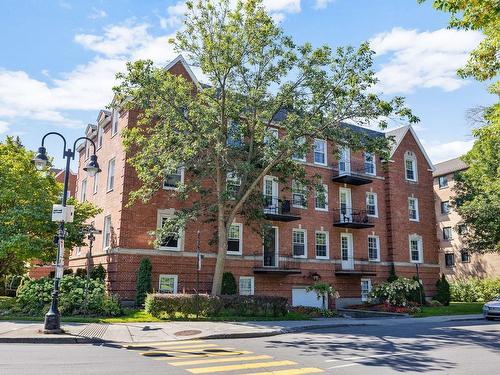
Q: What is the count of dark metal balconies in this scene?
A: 5